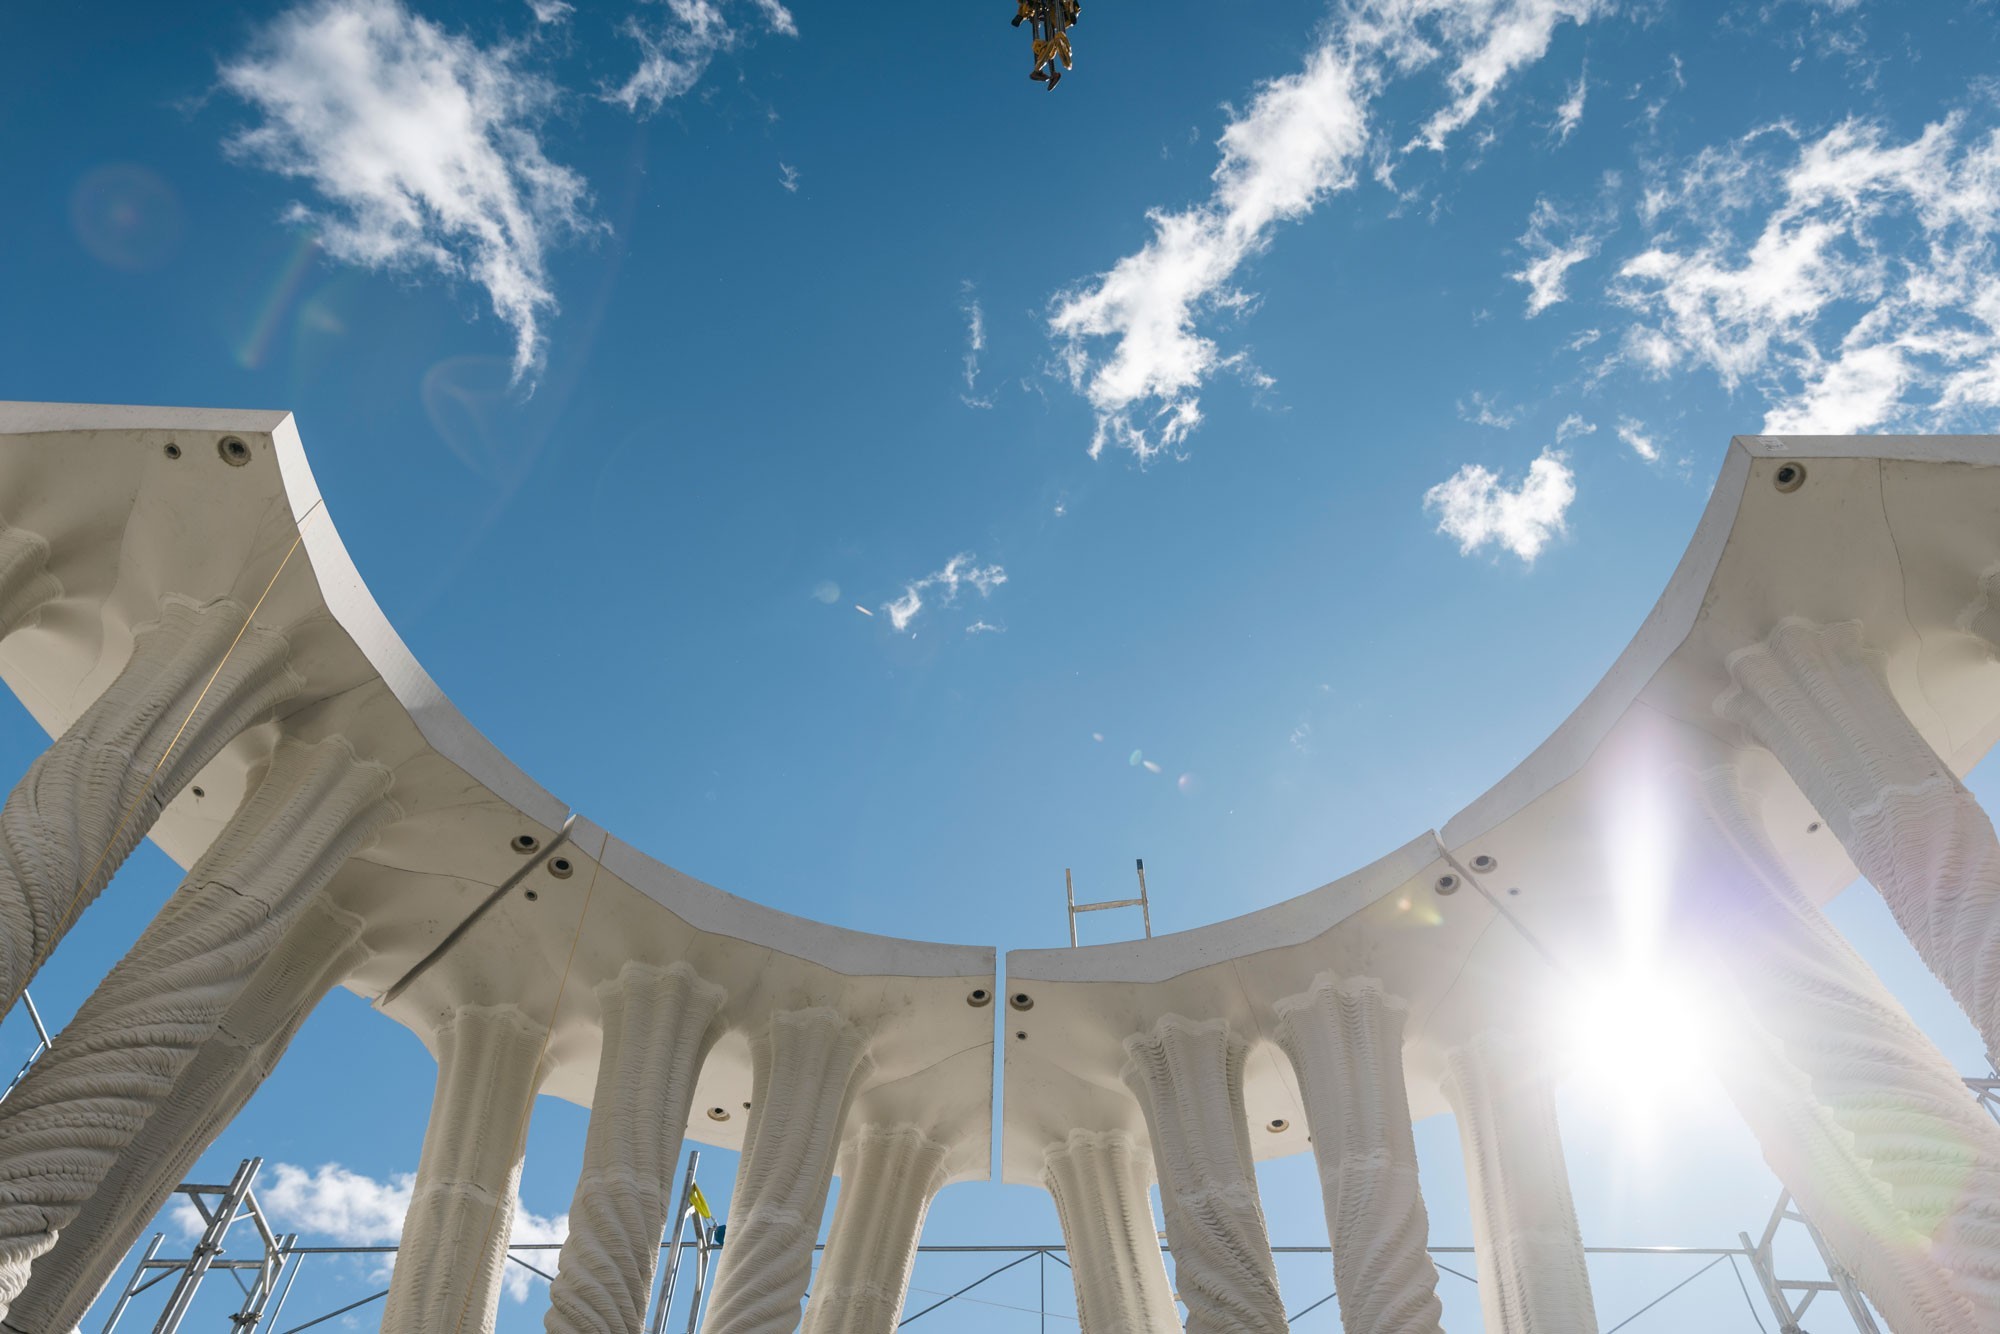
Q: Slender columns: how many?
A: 14